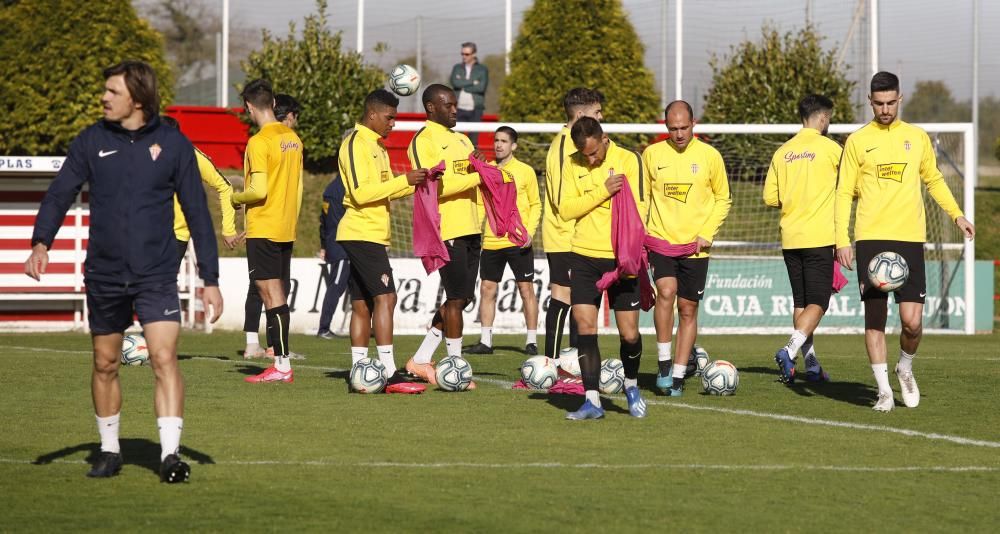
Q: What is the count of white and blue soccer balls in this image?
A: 10